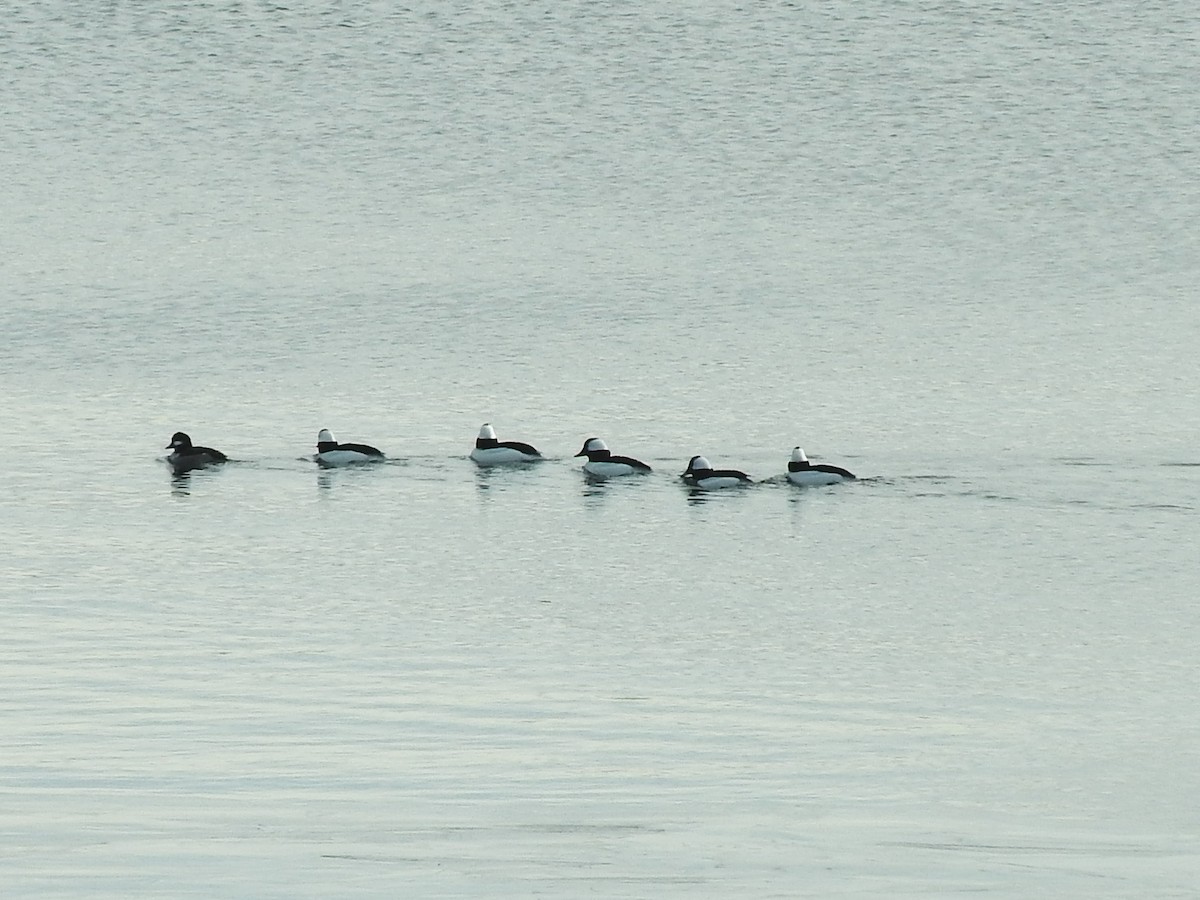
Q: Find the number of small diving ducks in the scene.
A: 6